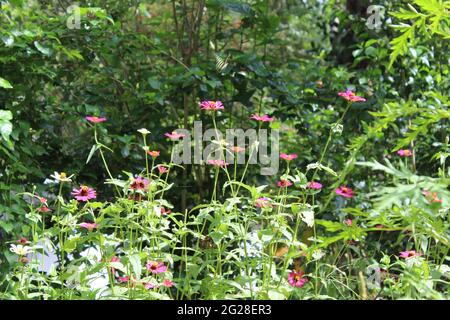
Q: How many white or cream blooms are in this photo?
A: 3